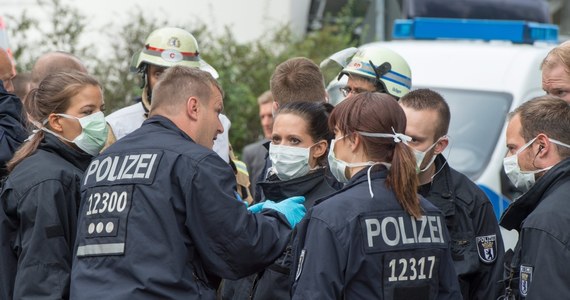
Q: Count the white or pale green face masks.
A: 5